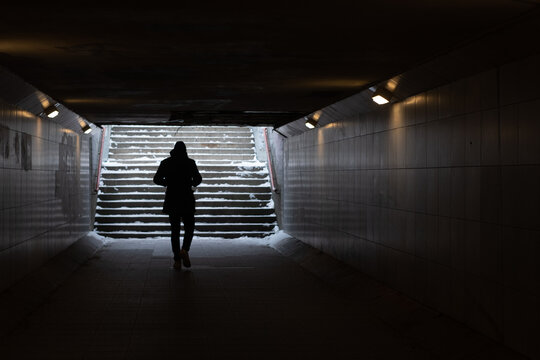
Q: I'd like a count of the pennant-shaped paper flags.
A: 0